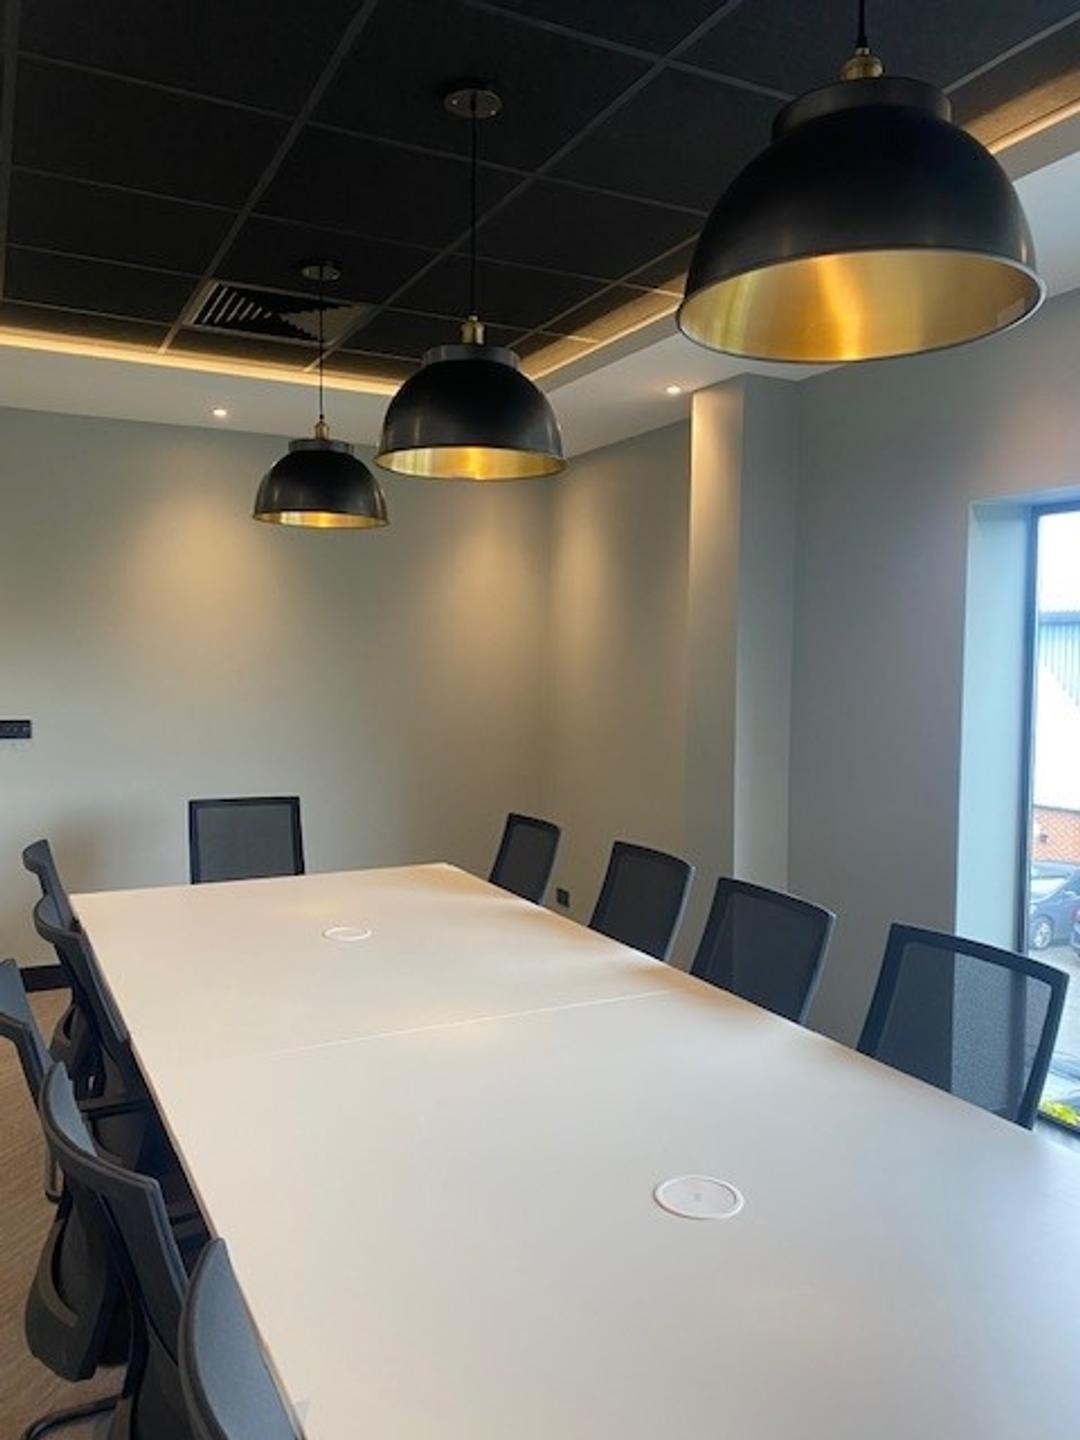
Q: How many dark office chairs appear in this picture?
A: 10